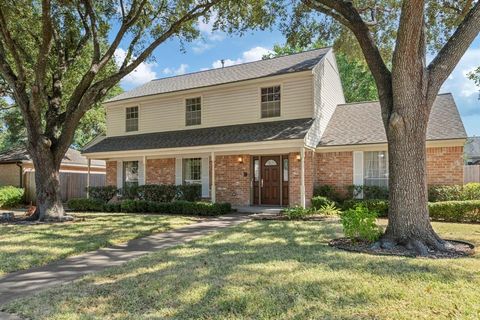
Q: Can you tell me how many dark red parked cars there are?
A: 0